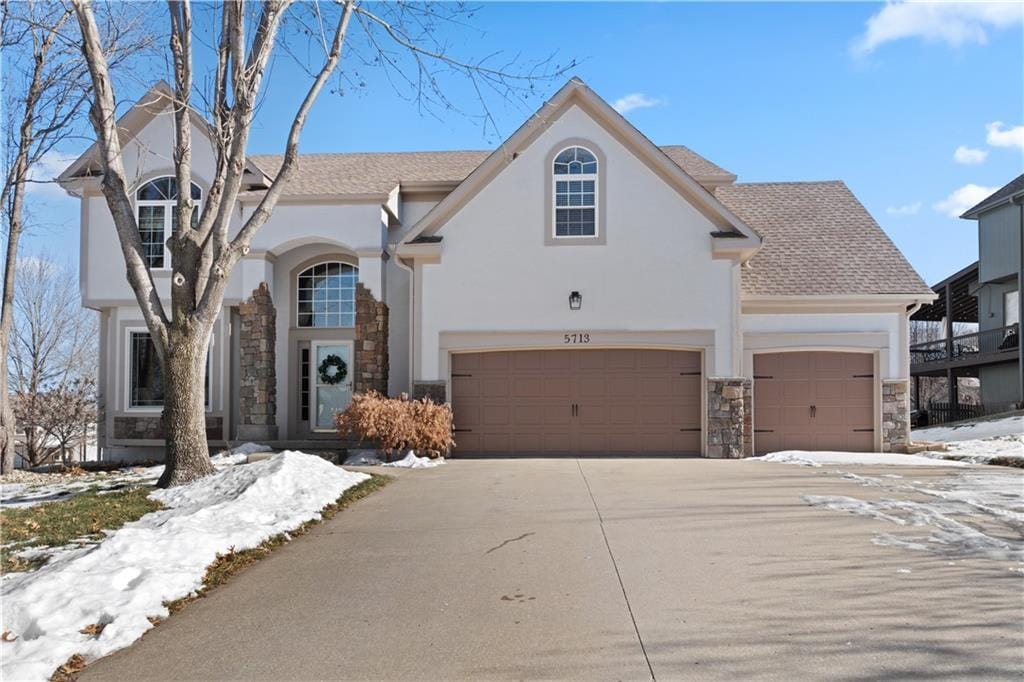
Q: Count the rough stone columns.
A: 2